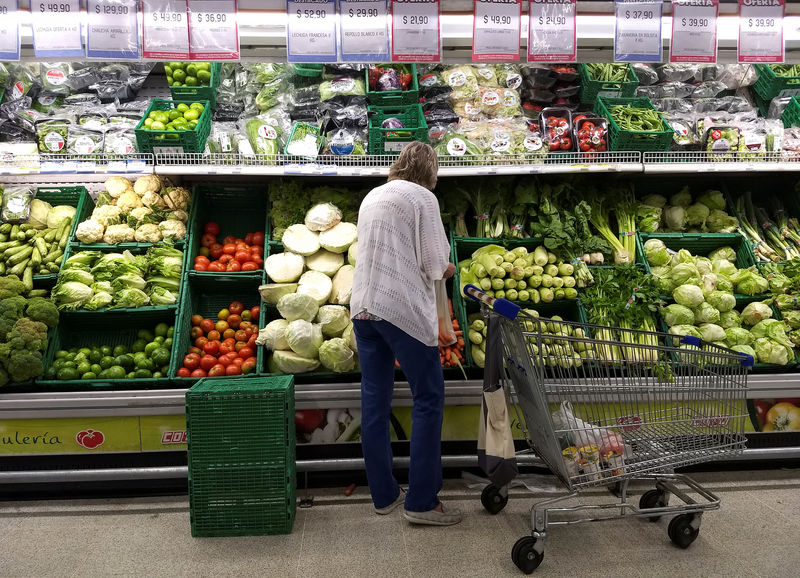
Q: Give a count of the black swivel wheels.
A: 4